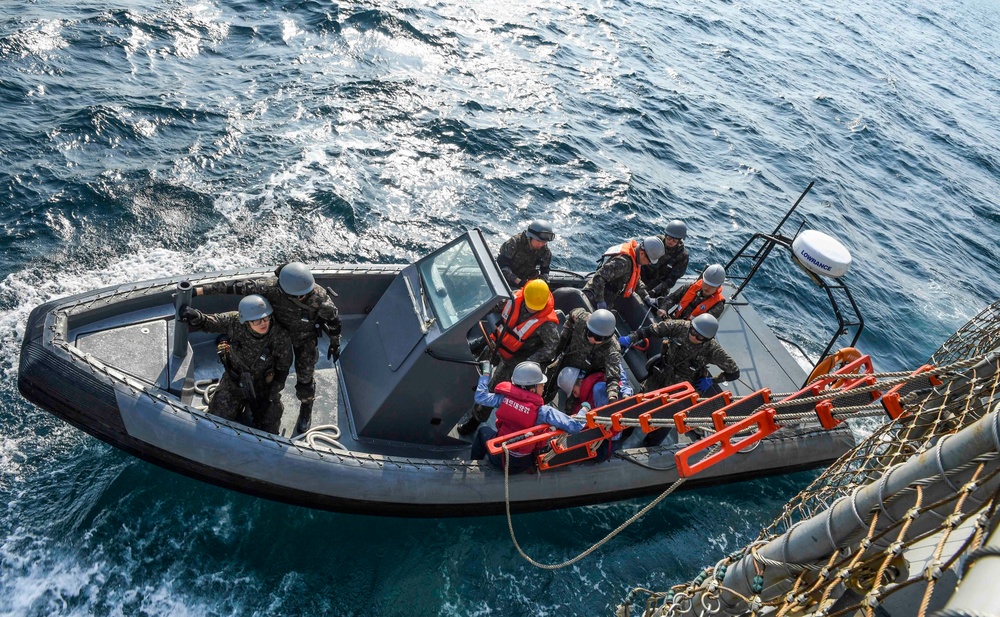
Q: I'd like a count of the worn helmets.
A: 11